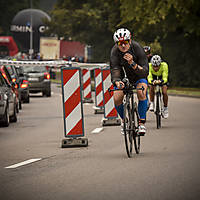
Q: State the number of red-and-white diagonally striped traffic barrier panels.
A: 4